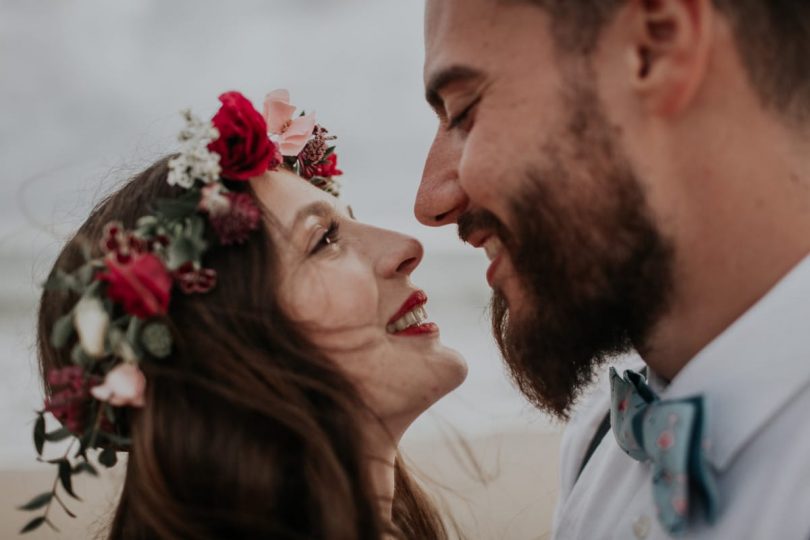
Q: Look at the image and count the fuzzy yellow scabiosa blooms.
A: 0